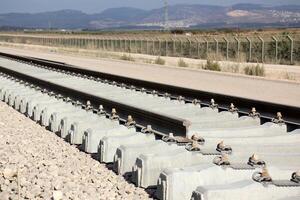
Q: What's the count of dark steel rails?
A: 2